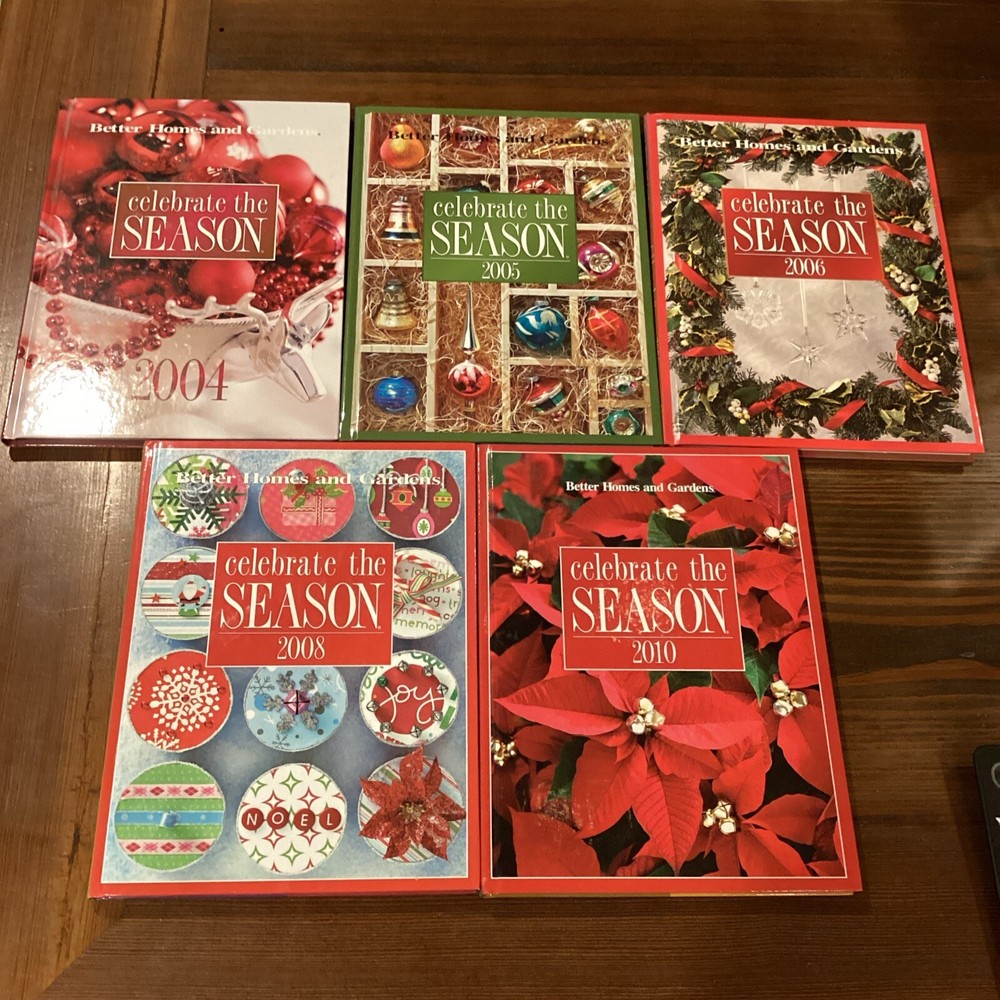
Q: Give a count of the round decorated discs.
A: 11